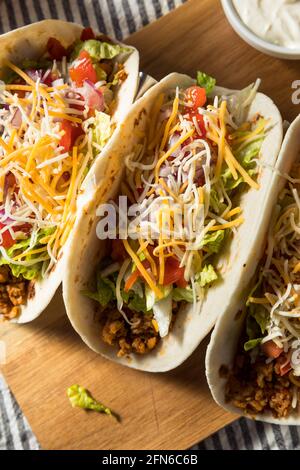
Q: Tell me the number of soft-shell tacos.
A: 3